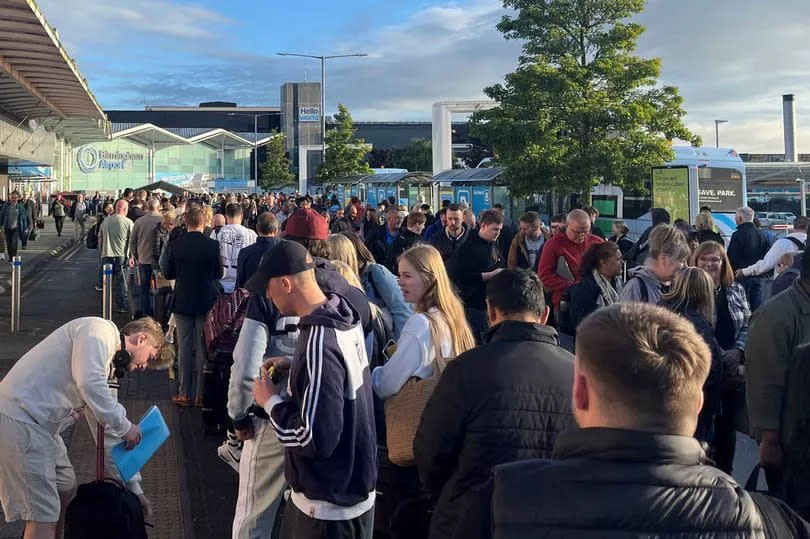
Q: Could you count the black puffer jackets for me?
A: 2